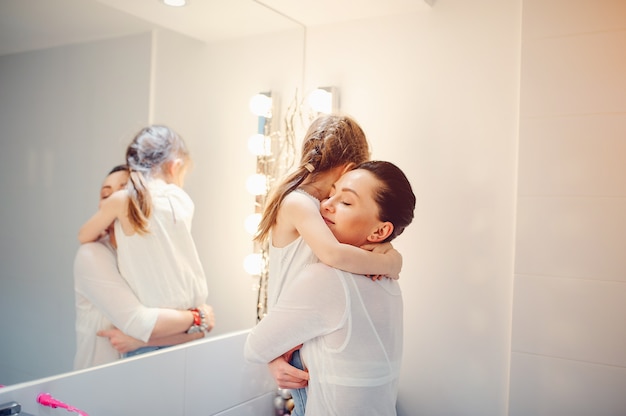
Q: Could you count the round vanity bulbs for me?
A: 6